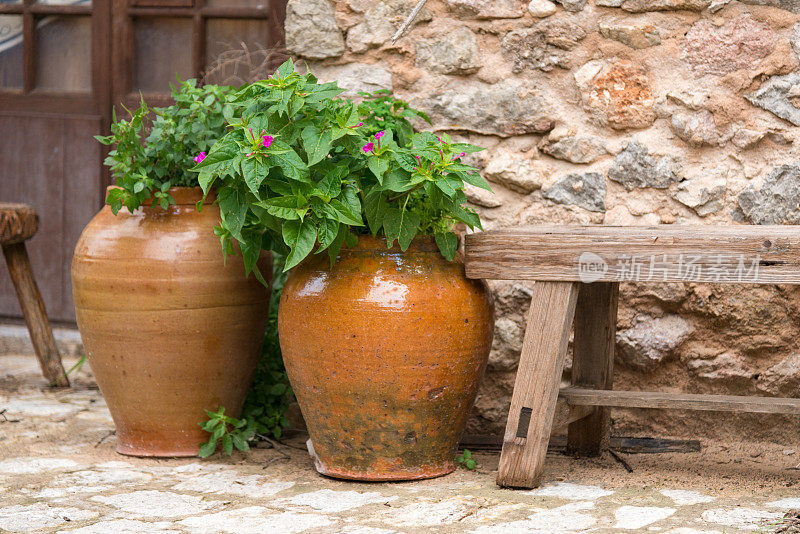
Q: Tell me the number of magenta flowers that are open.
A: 4